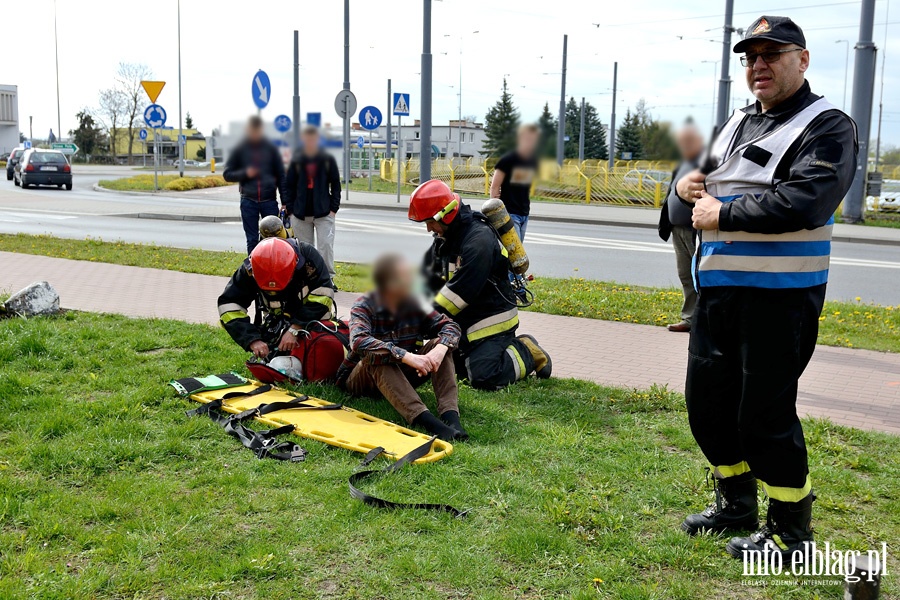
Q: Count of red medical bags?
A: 1